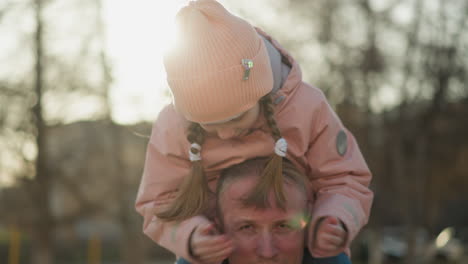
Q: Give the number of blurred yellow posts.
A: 2